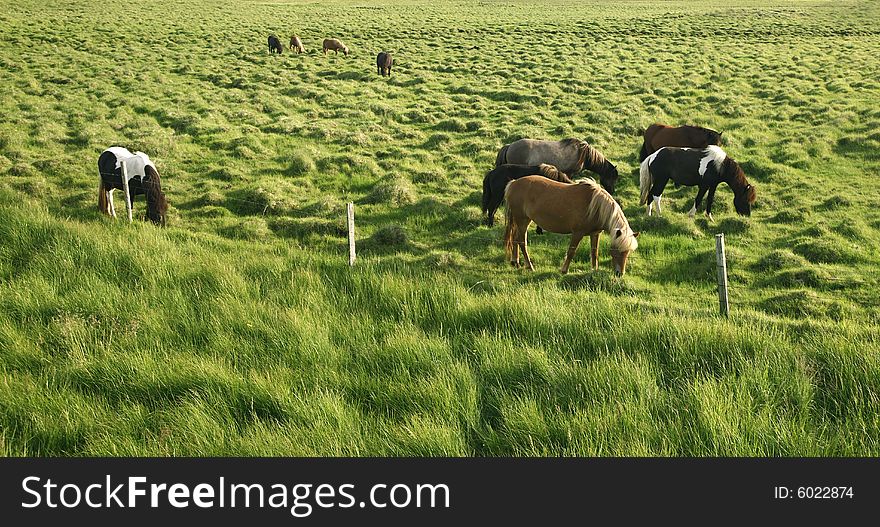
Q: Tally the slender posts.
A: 3